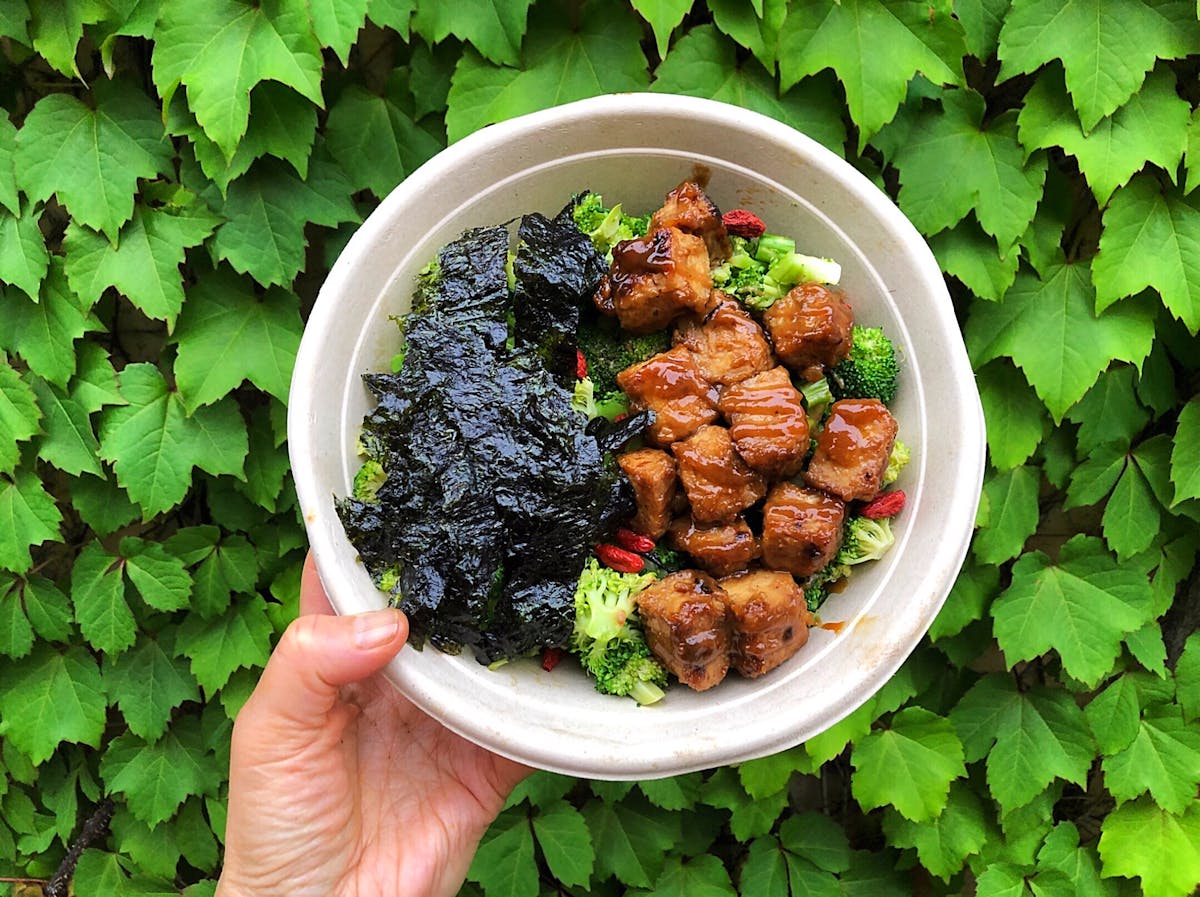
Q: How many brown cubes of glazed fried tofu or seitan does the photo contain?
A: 13